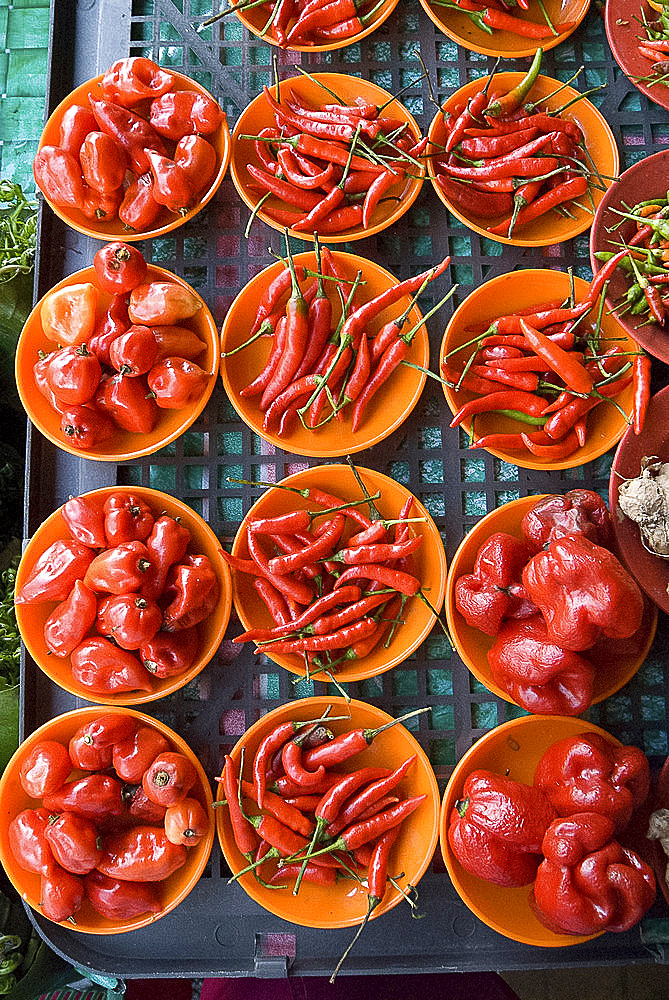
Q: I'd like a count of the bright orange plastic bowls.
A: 14